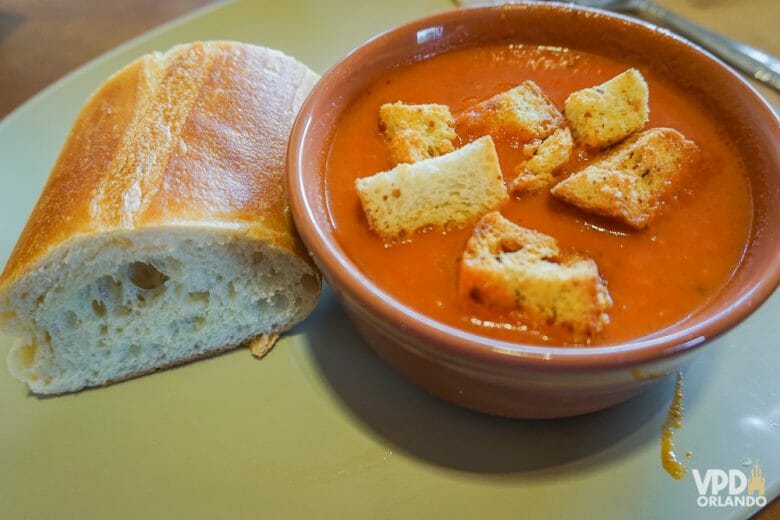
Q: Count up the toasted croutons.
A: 7